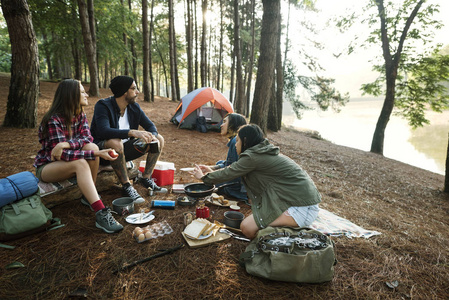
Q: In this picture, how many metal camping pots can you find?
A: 2